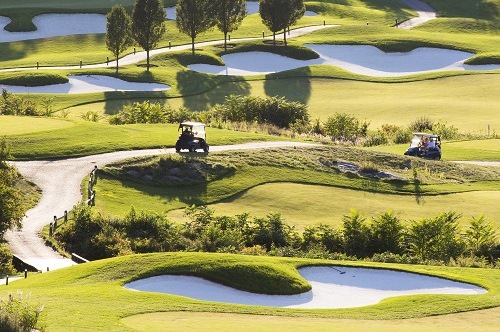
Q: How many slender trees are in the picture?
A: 6